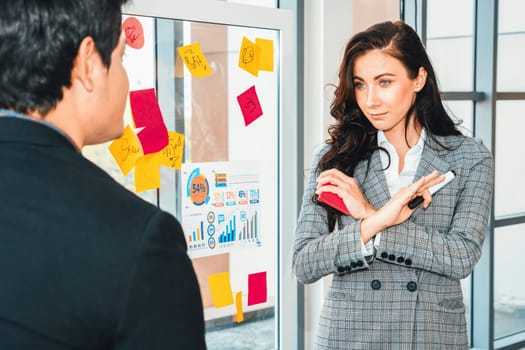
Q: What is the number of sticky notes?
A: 13